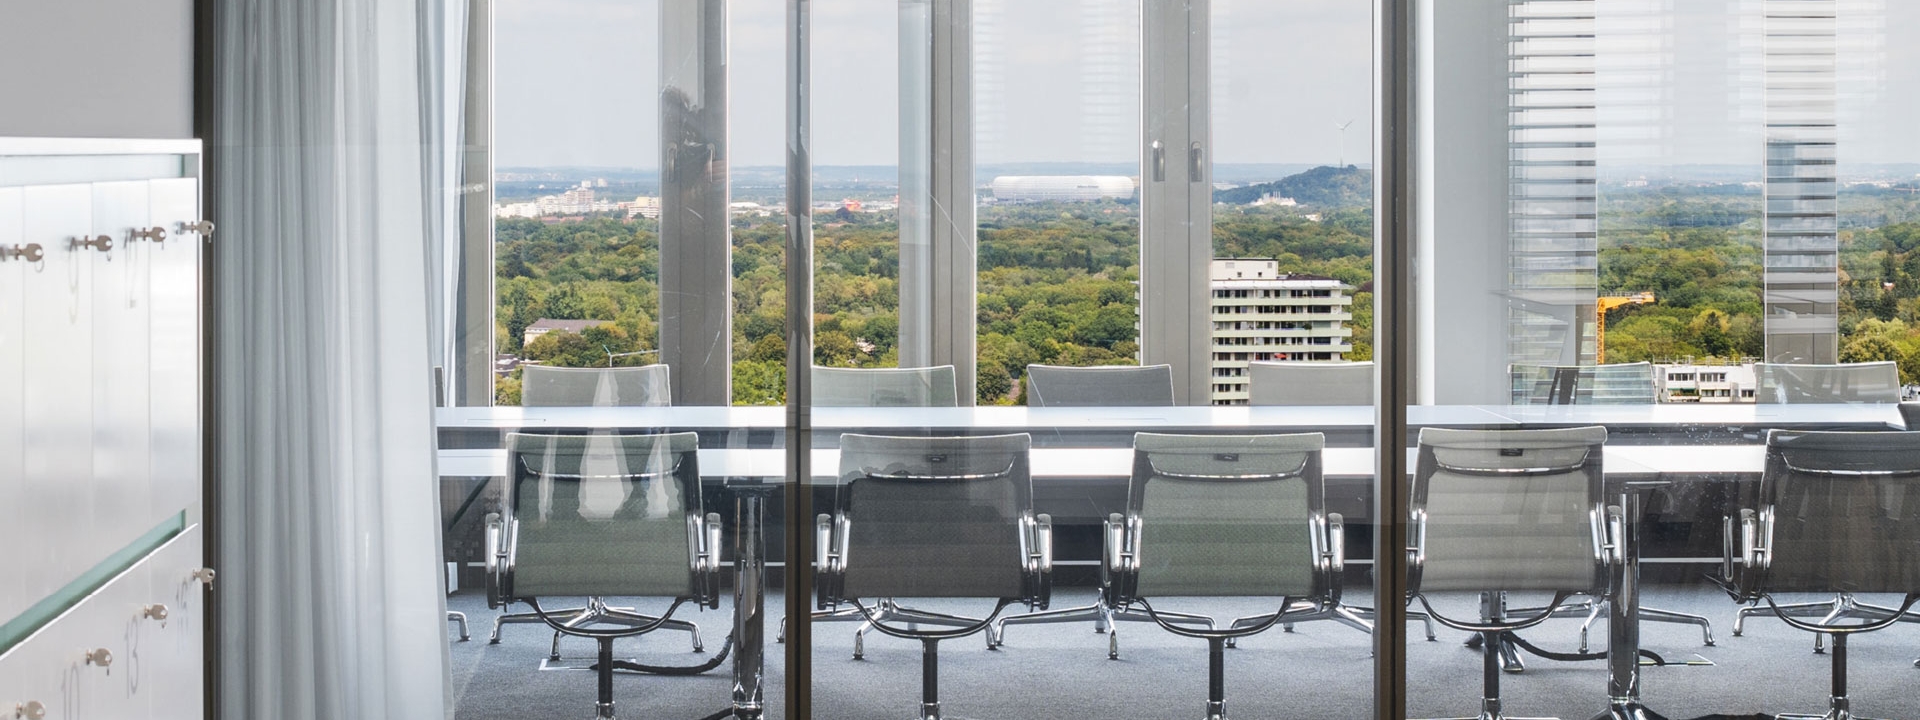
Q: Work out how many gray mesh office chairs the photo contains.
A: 11